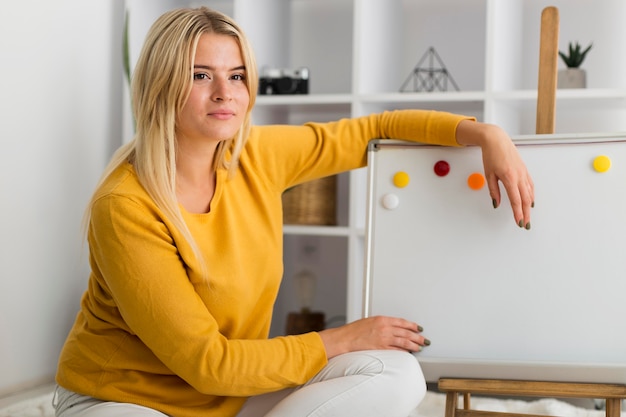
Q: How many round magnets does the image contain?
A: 5